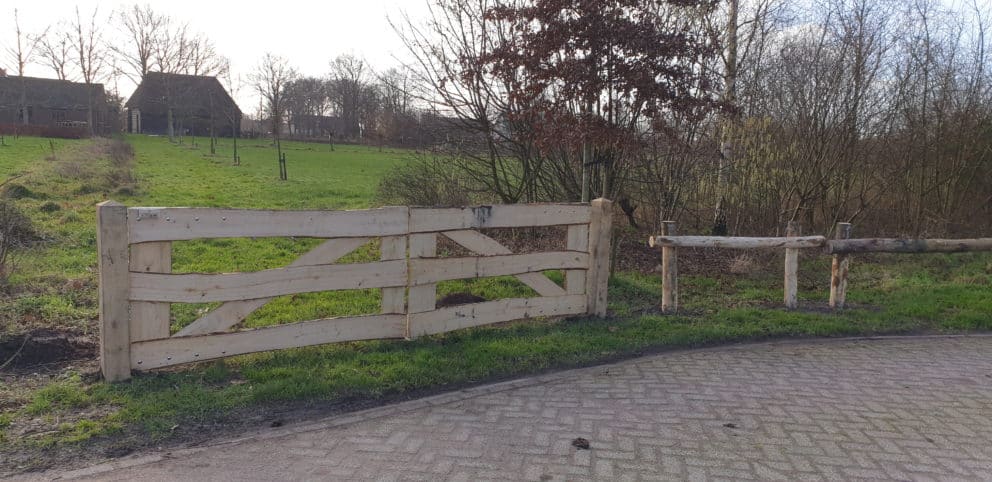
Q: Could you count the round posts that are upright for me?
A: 3